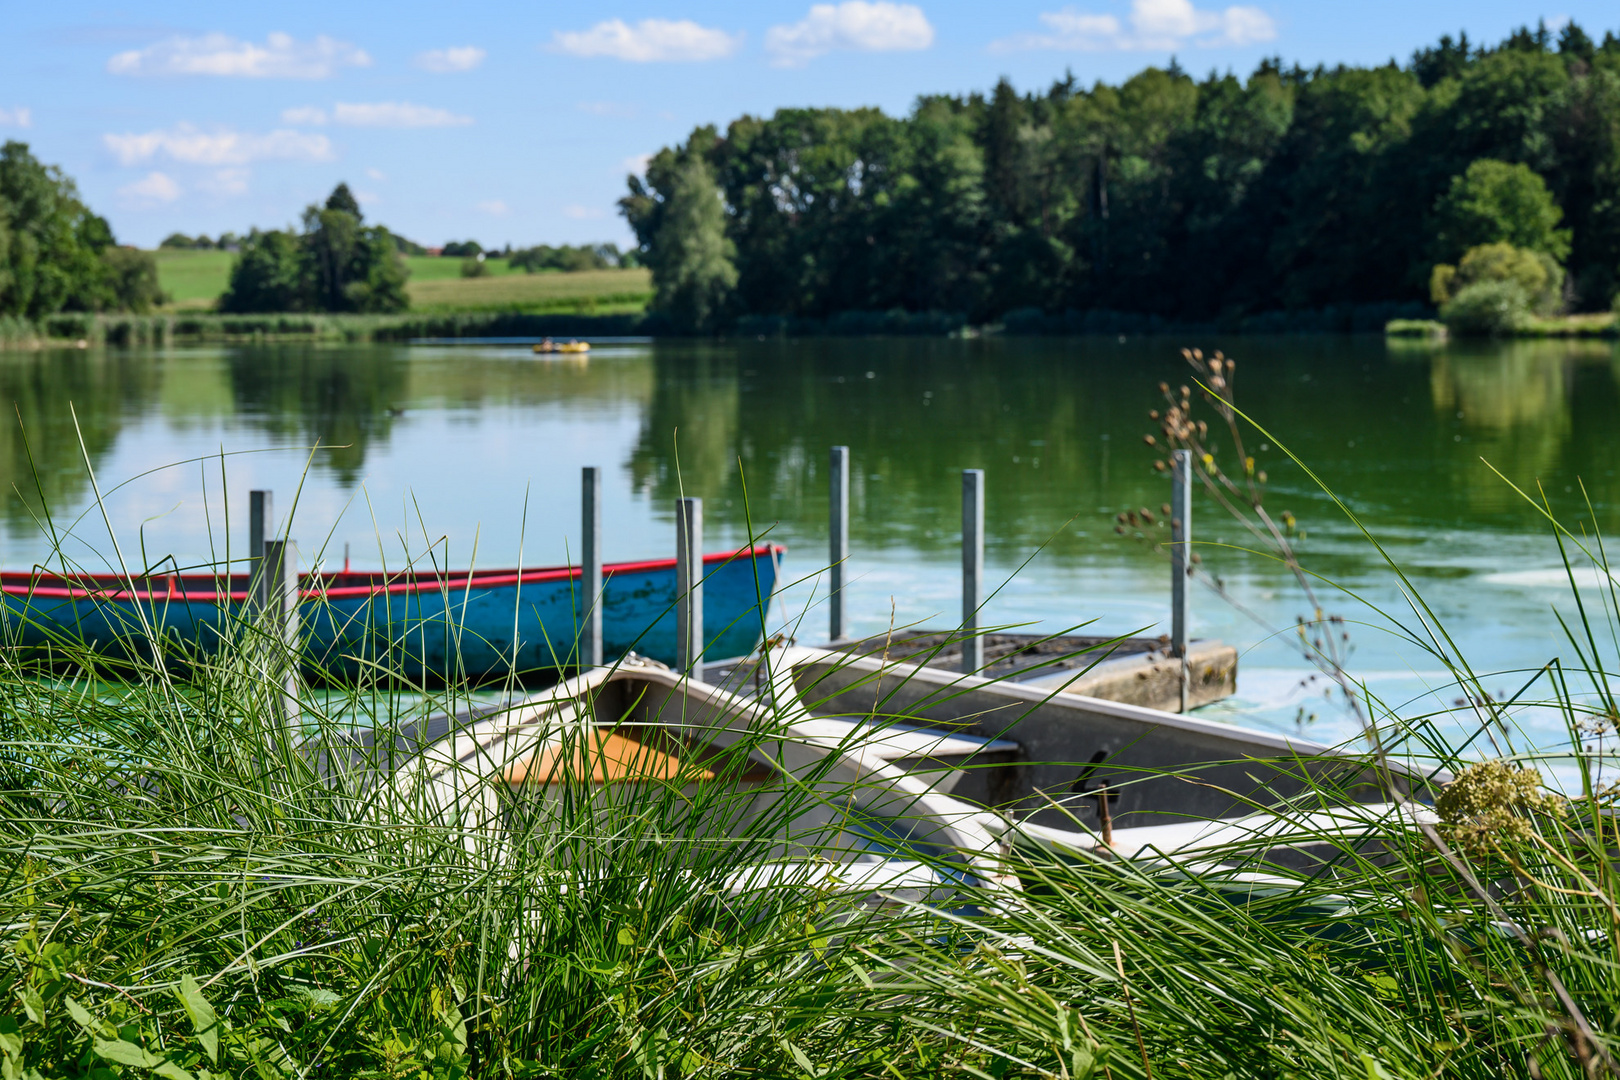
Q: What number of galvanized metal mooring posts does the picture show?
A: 7